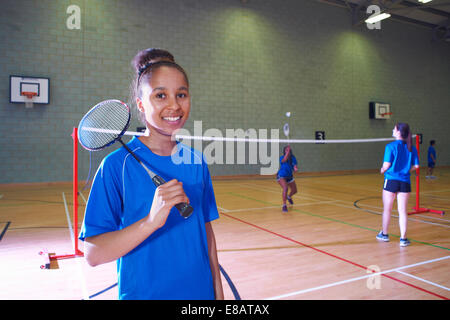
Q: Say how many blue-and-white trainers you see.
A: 2